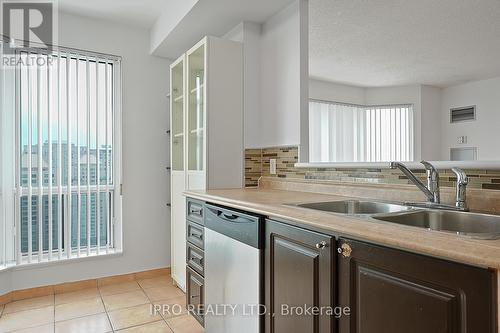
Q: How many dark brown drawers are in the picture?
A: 4